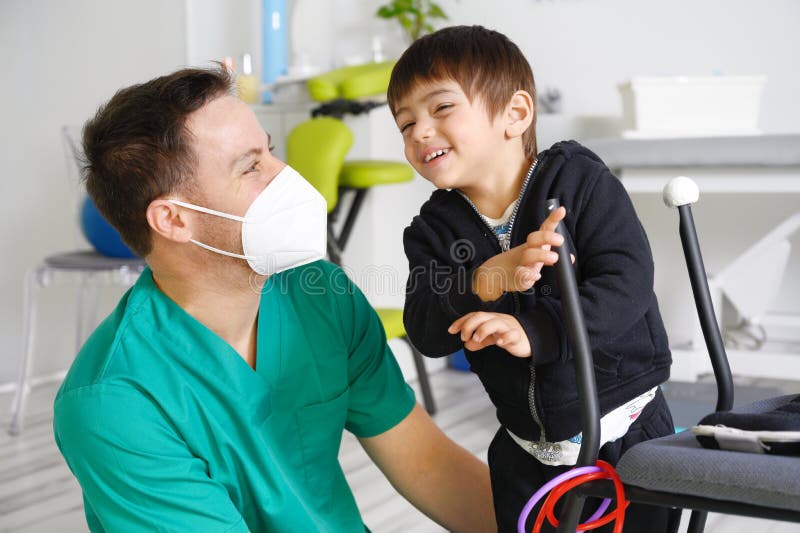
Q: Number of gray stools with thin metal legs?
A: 1